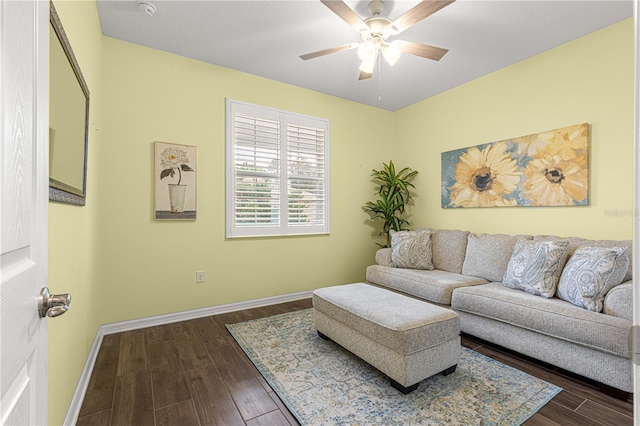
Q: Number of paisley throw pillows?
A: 3